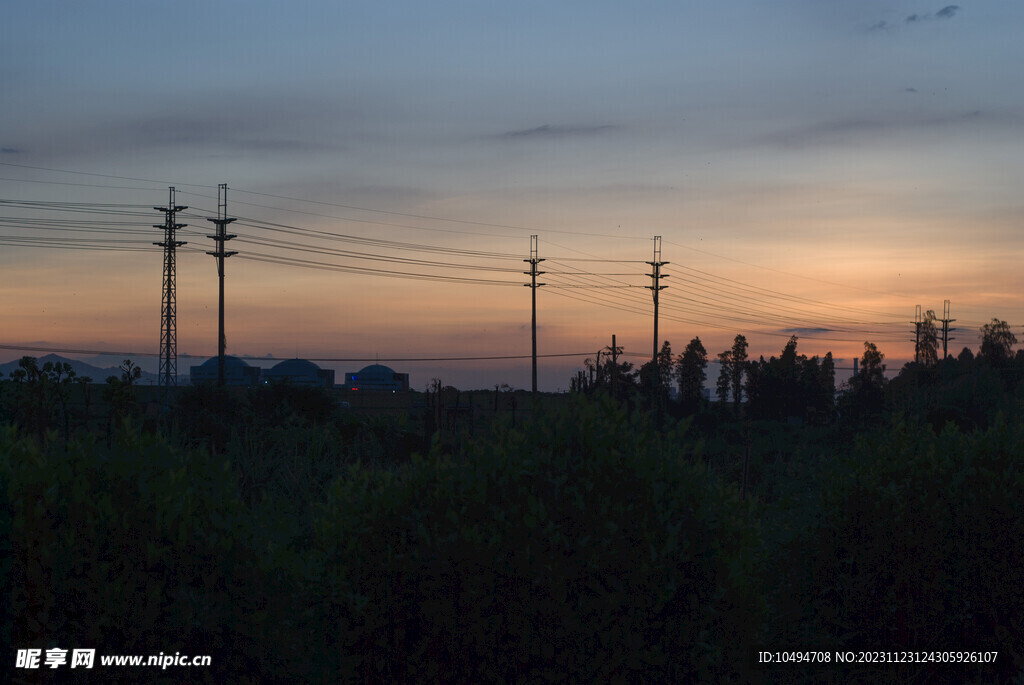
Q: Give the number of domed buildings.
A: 3